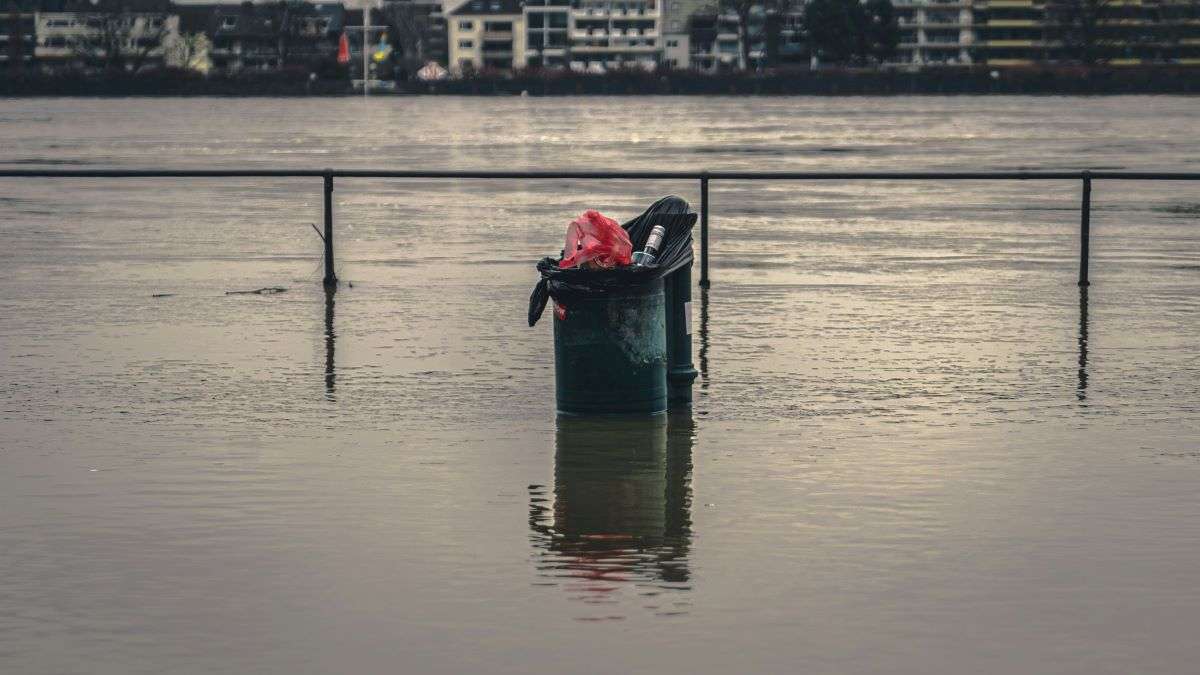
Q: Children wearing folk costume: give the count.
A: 0